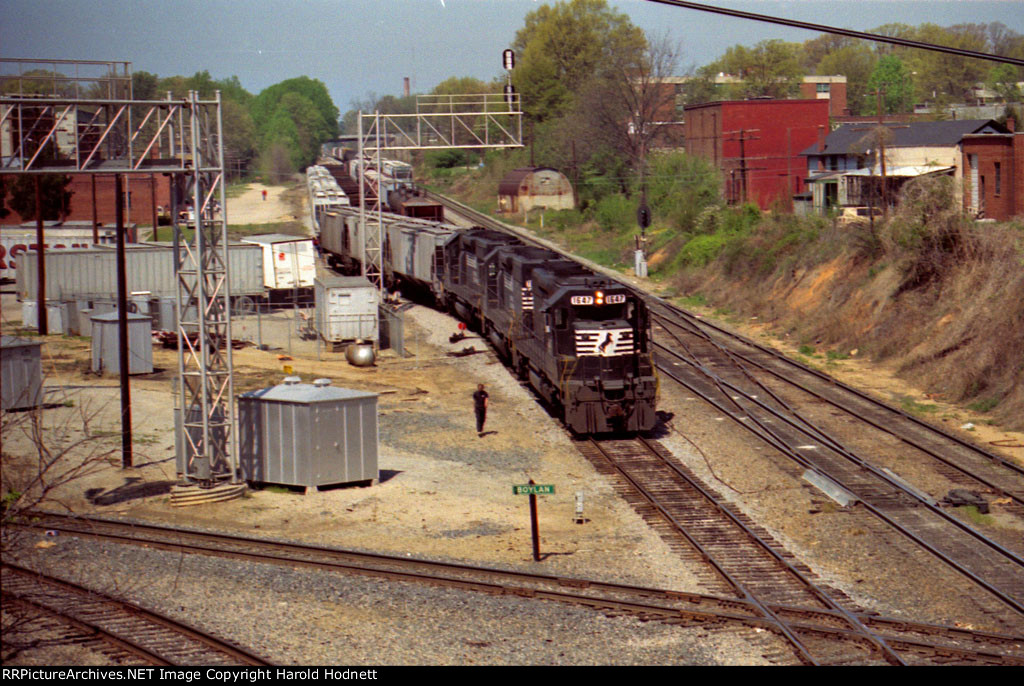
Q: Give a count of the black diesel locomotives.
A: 3